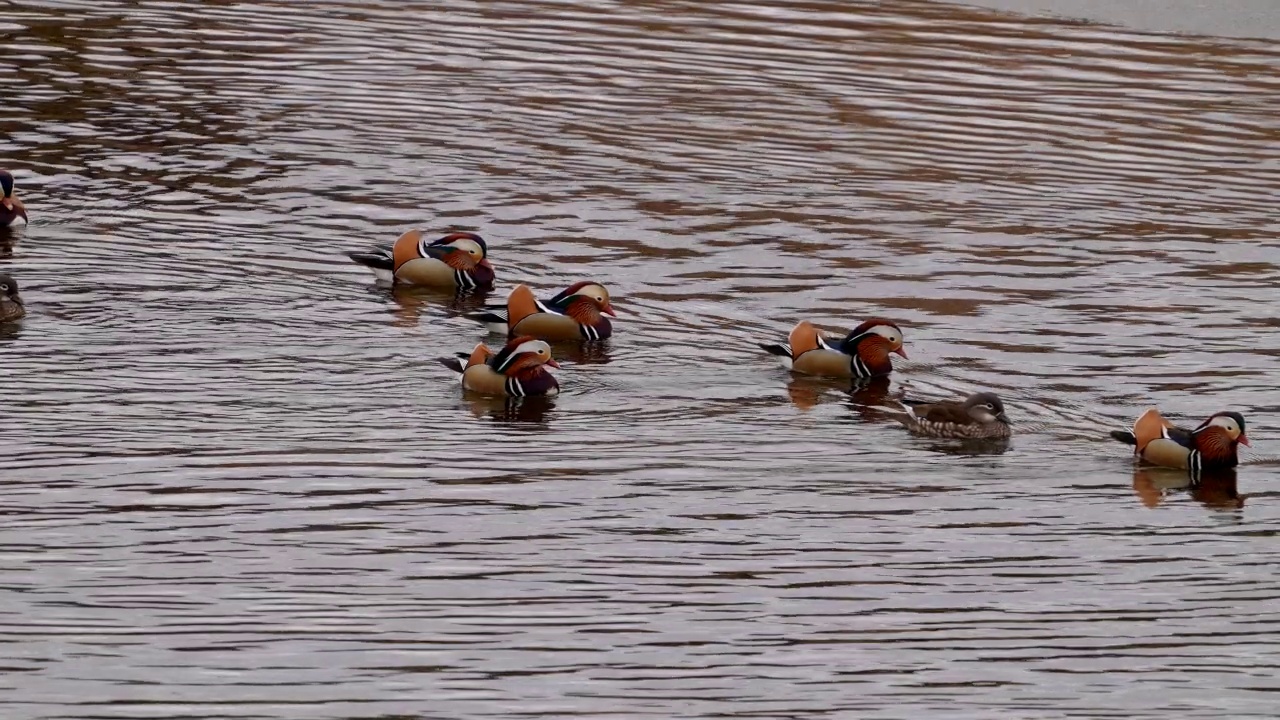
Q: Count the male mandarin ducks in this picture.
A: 6